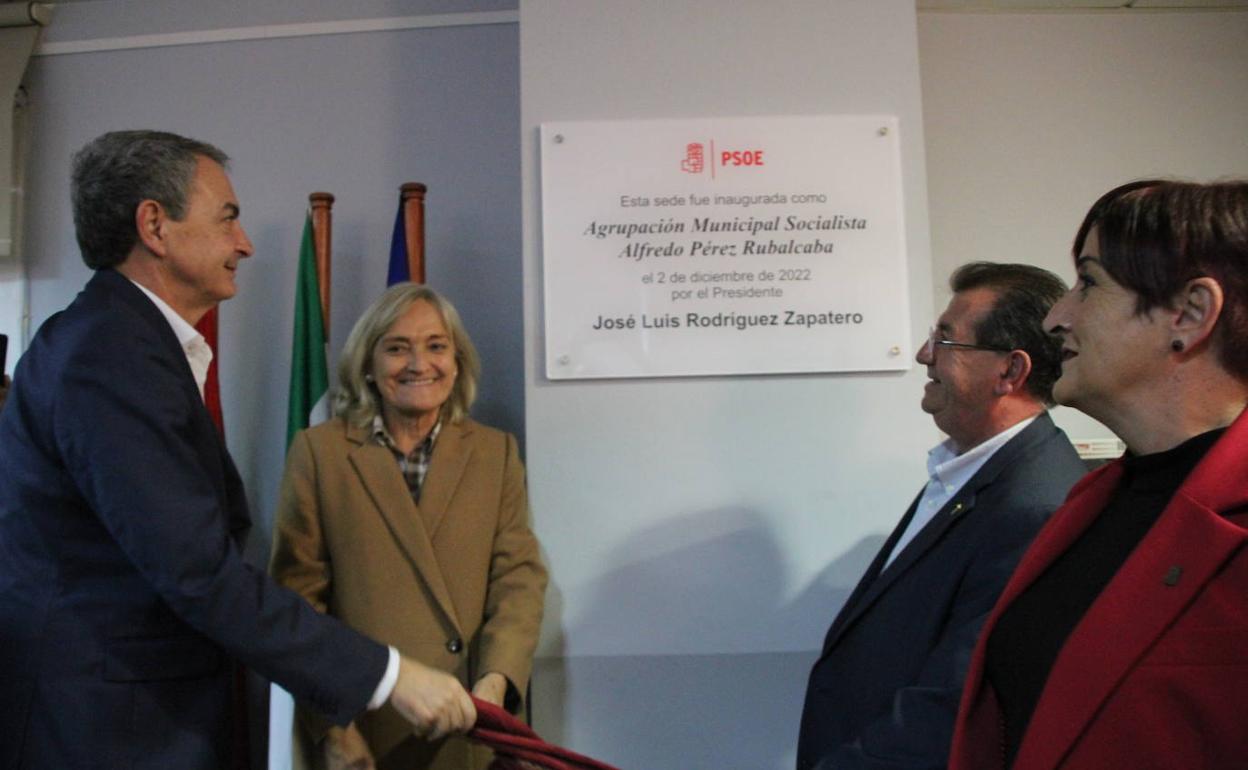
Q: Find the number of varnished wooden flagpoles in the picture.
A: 2